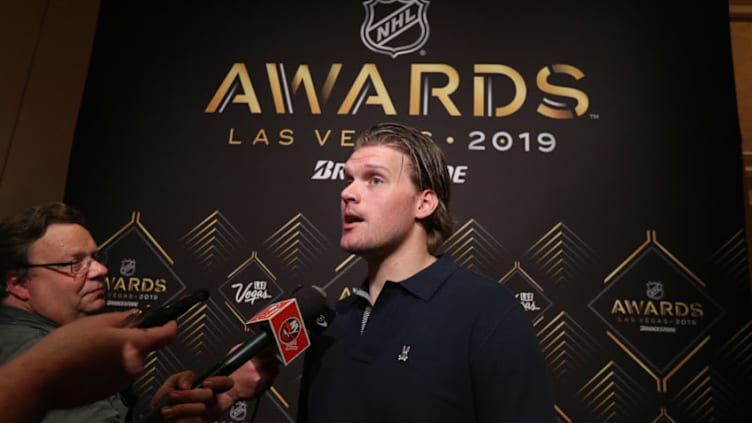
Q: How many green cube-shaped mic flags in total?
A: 0